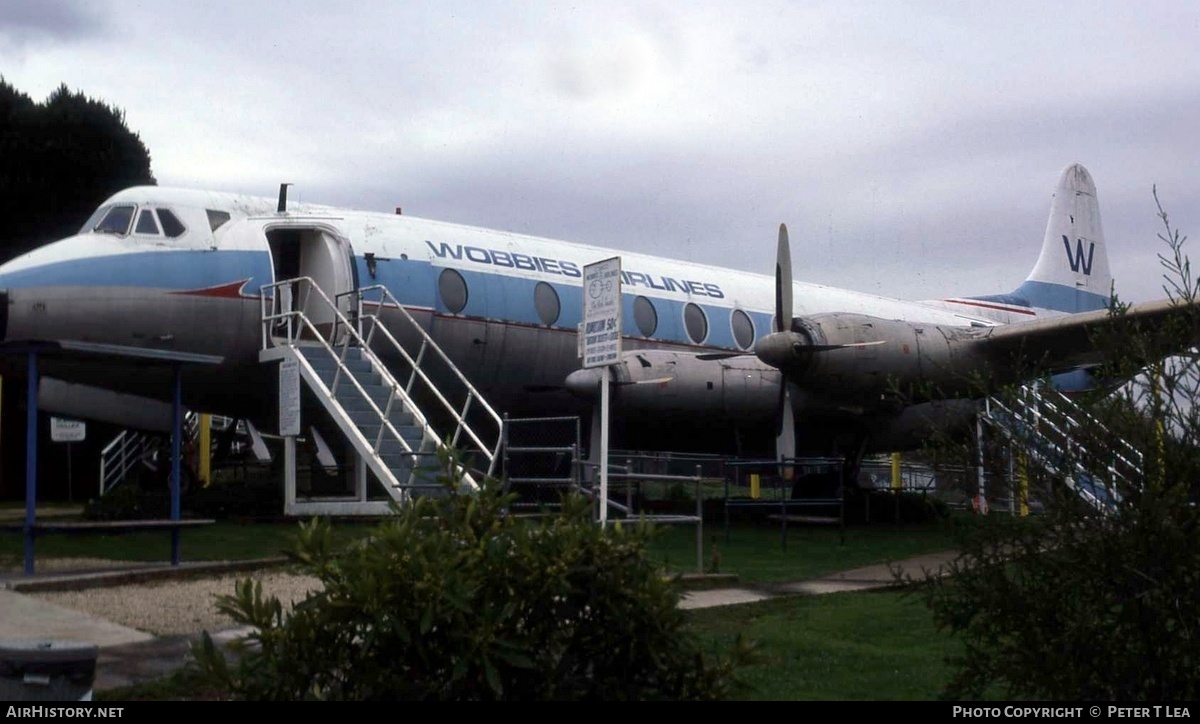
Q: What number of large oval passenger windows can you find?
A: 5